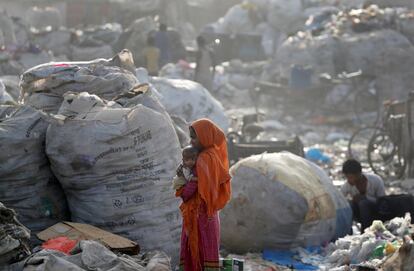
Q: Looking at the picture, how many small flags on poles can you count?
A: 0